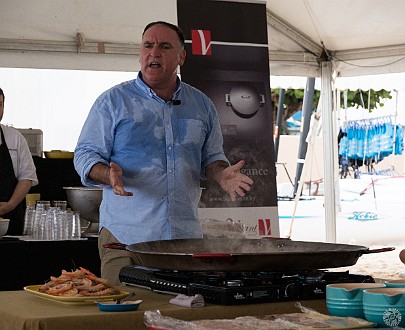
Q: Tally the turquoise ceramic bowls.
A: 3